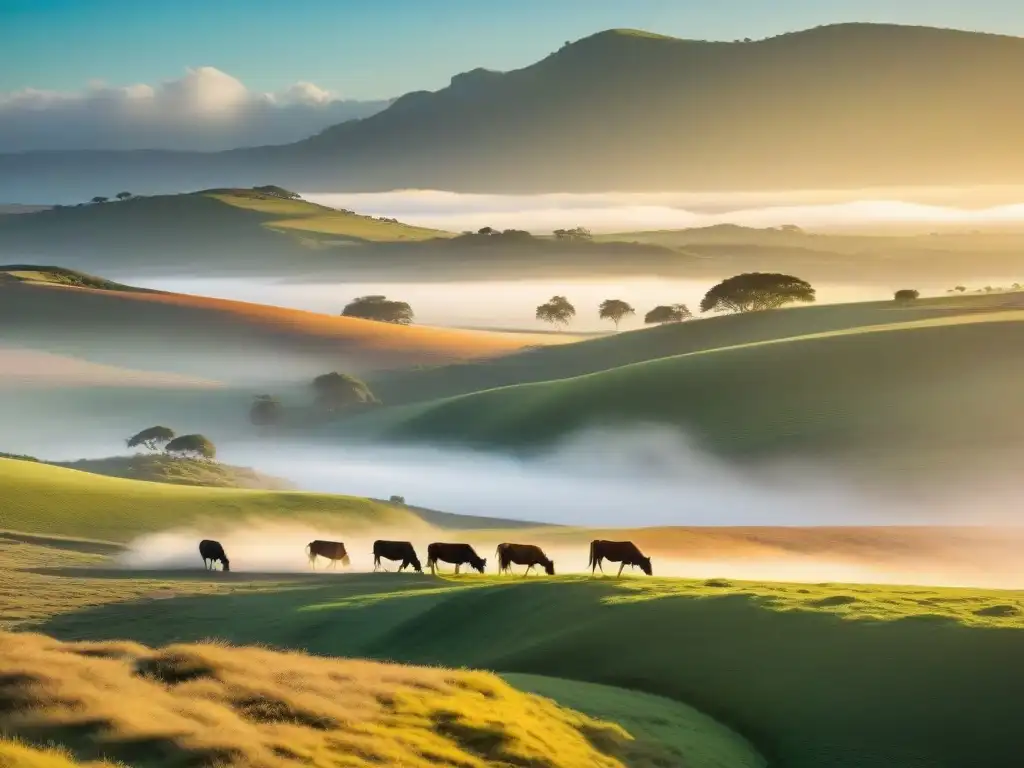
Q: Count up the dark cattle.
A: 6